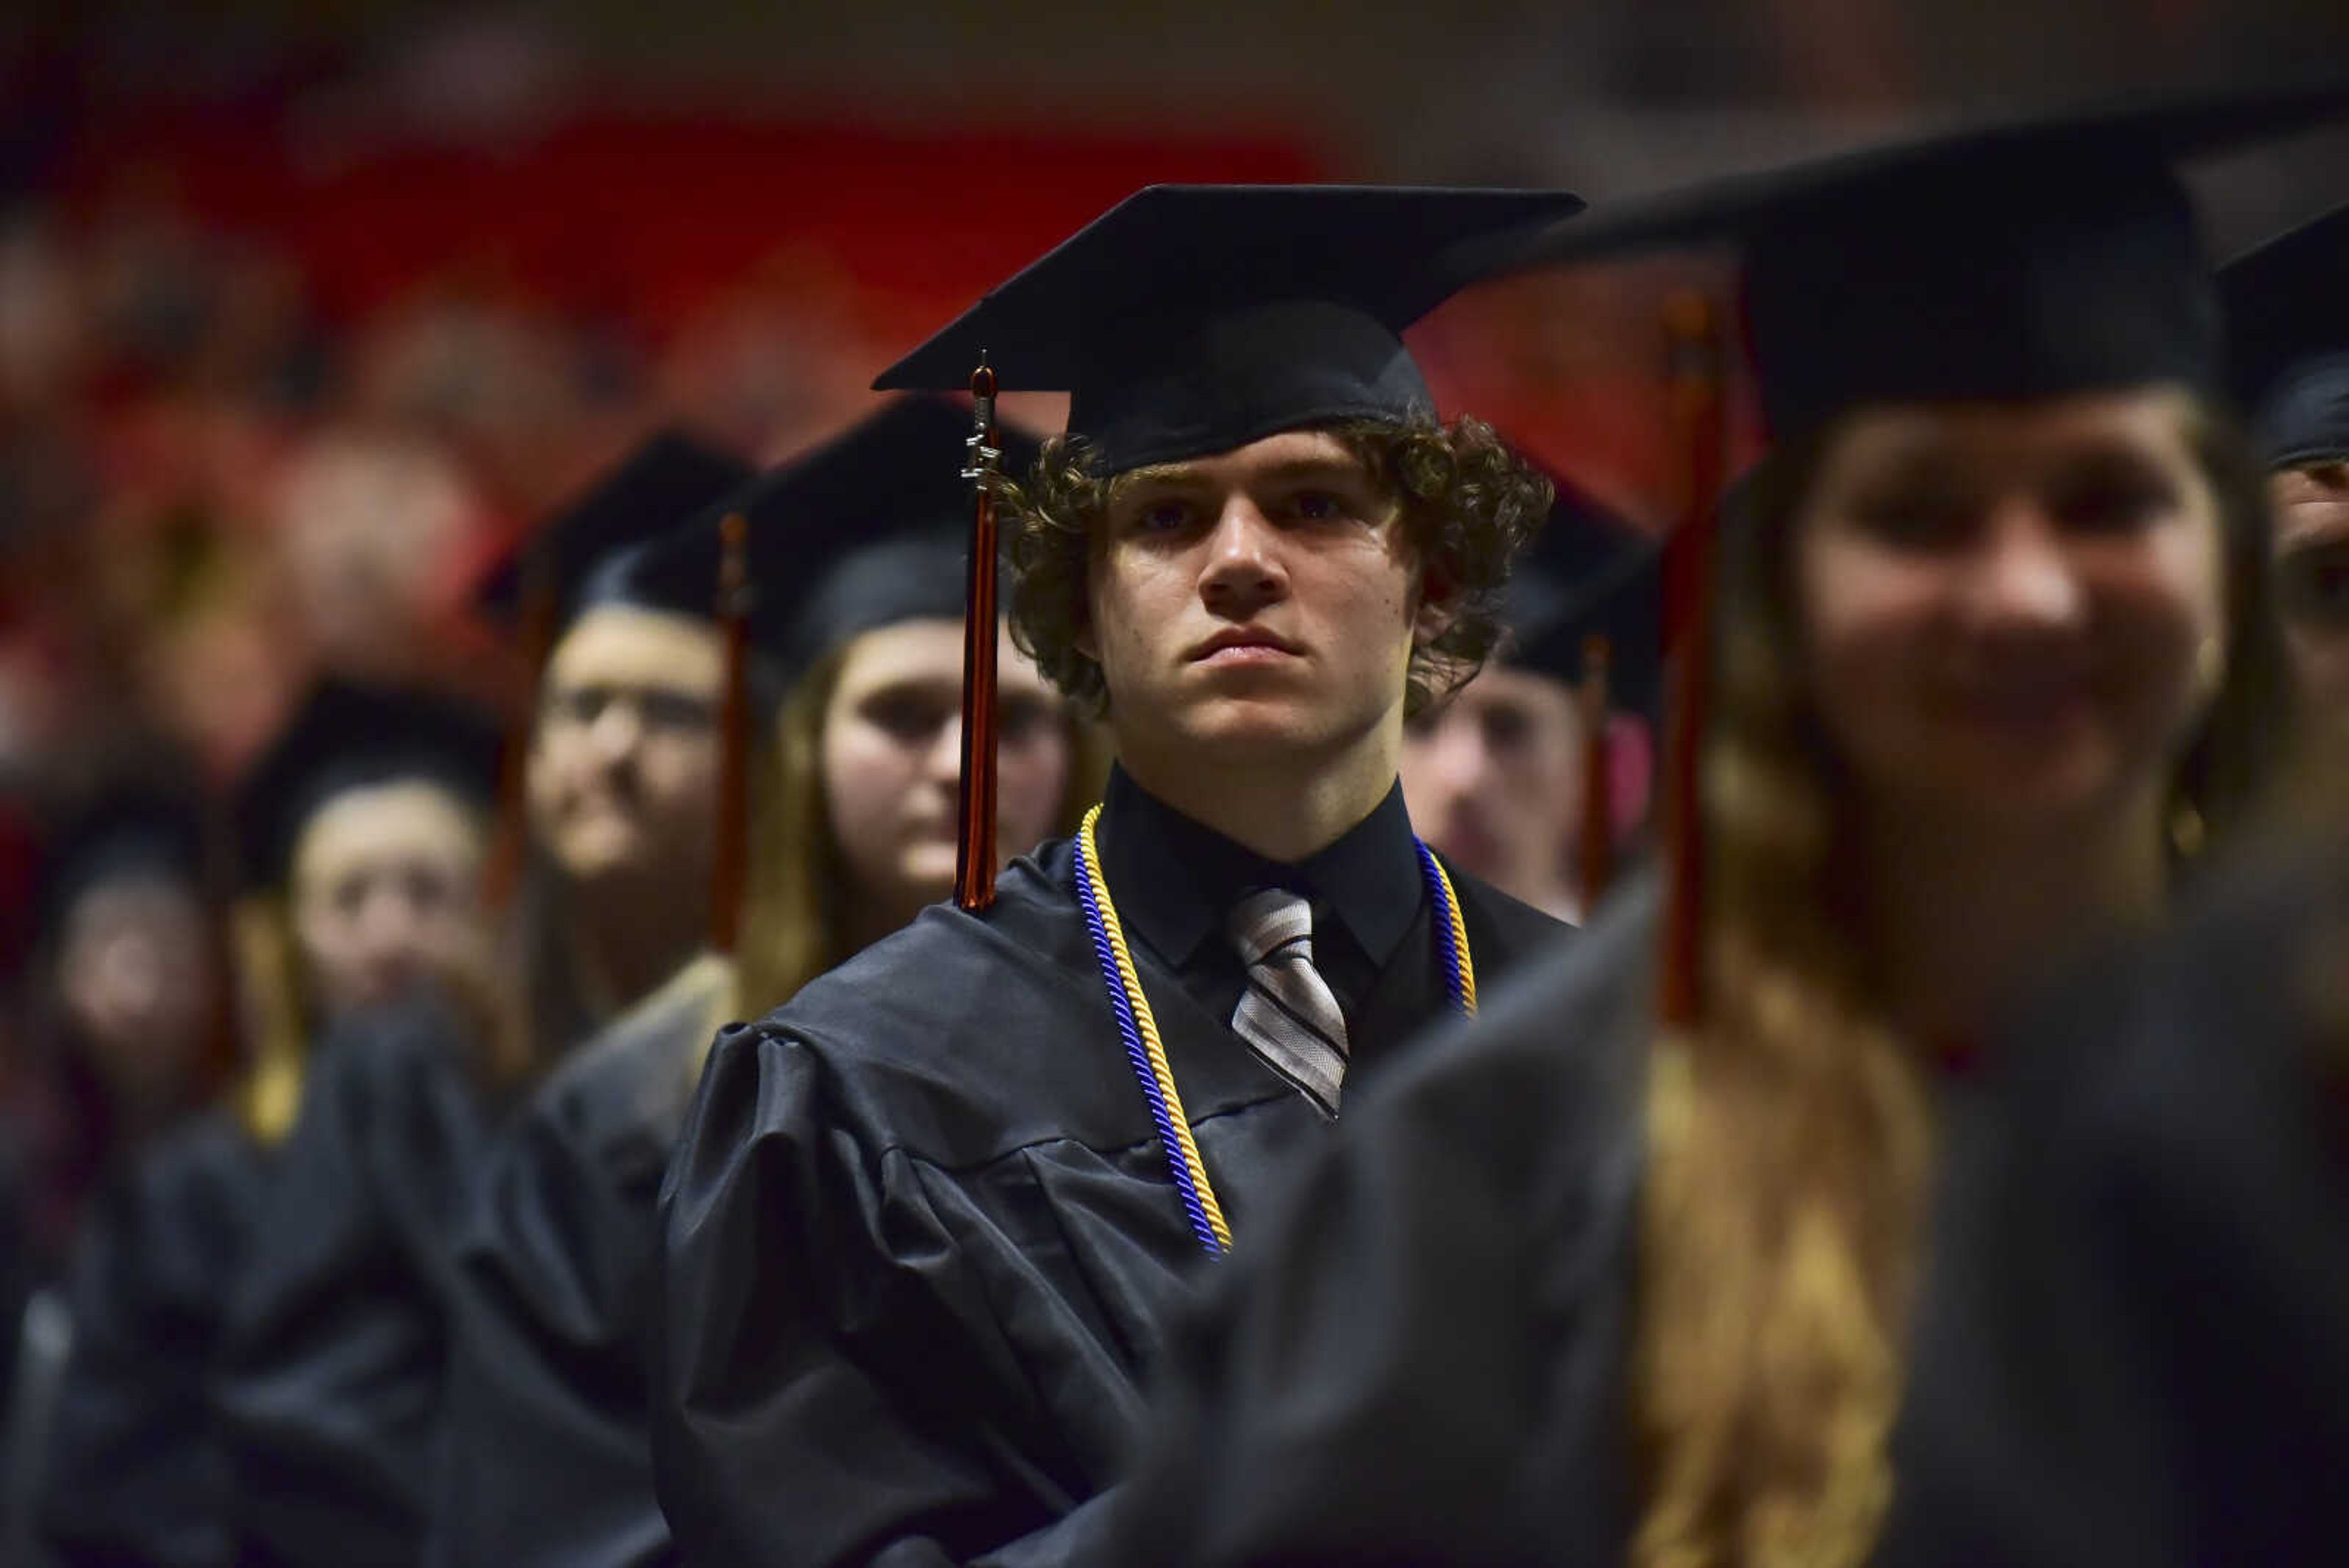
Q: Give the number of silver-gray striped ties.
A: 1